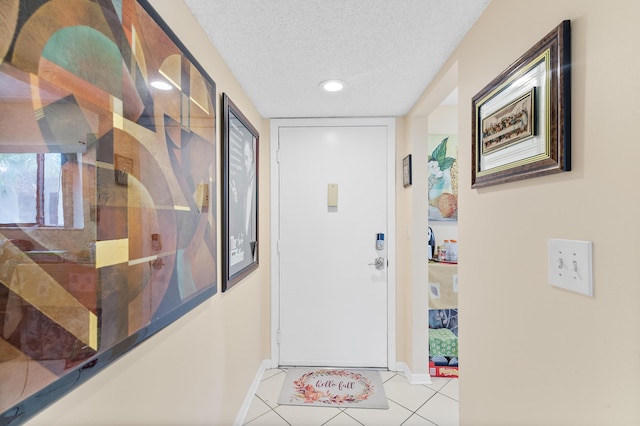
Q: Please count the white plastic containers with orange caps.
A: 2